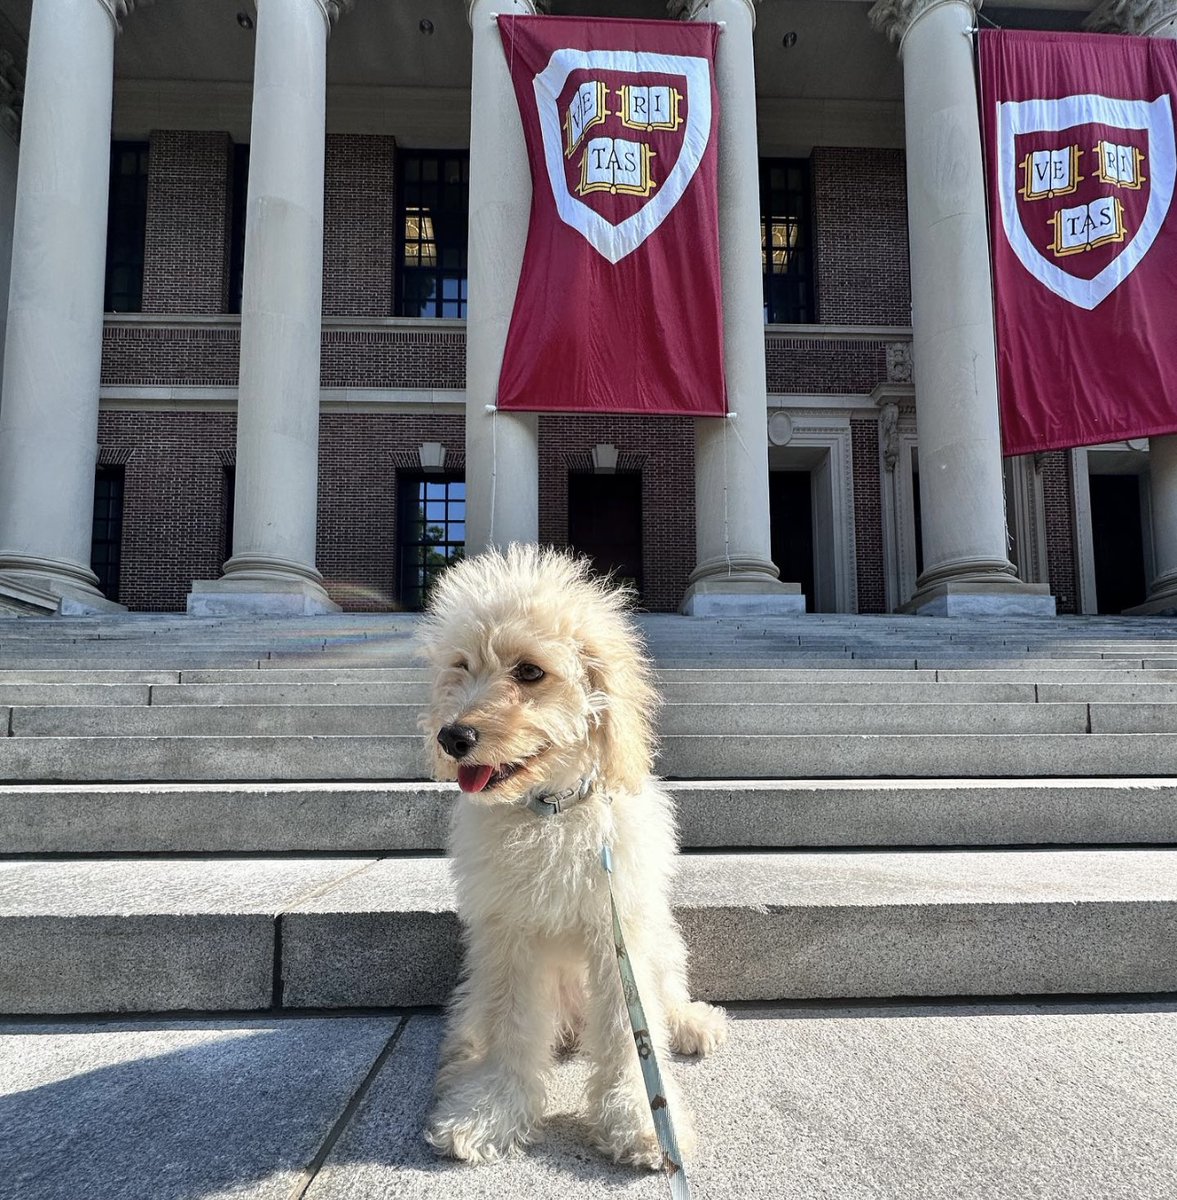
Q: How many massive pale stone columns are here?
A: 6